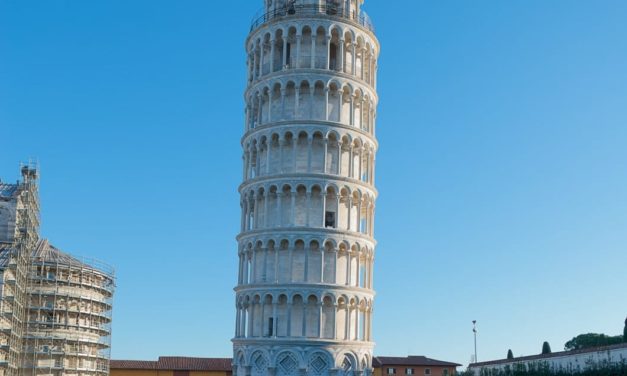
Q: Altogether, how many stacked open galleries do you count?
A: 6